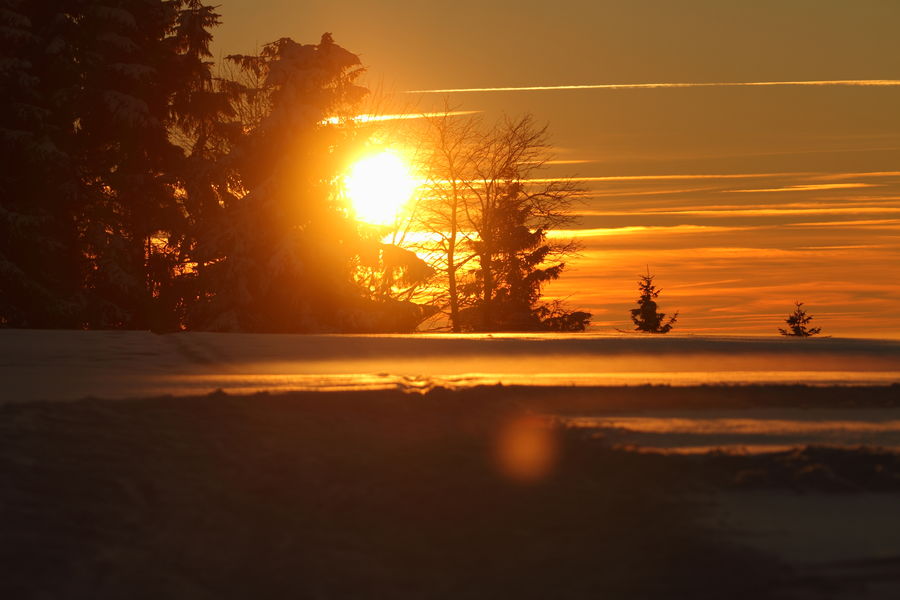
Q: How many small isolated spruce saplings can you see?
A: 2